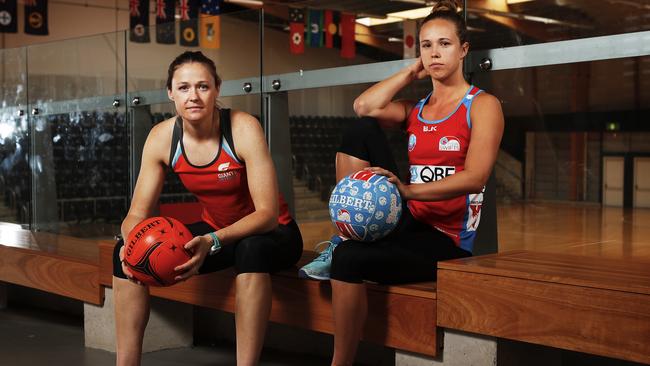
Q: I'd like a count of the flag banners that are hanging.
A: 11